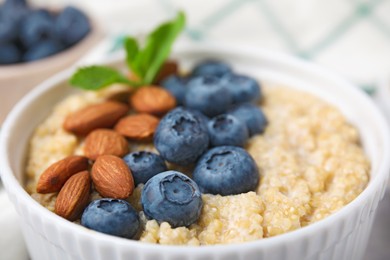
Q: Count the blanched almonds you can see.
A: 0